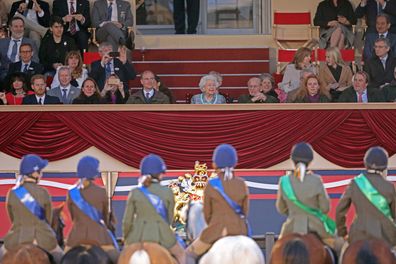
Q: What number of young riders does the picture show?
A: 6